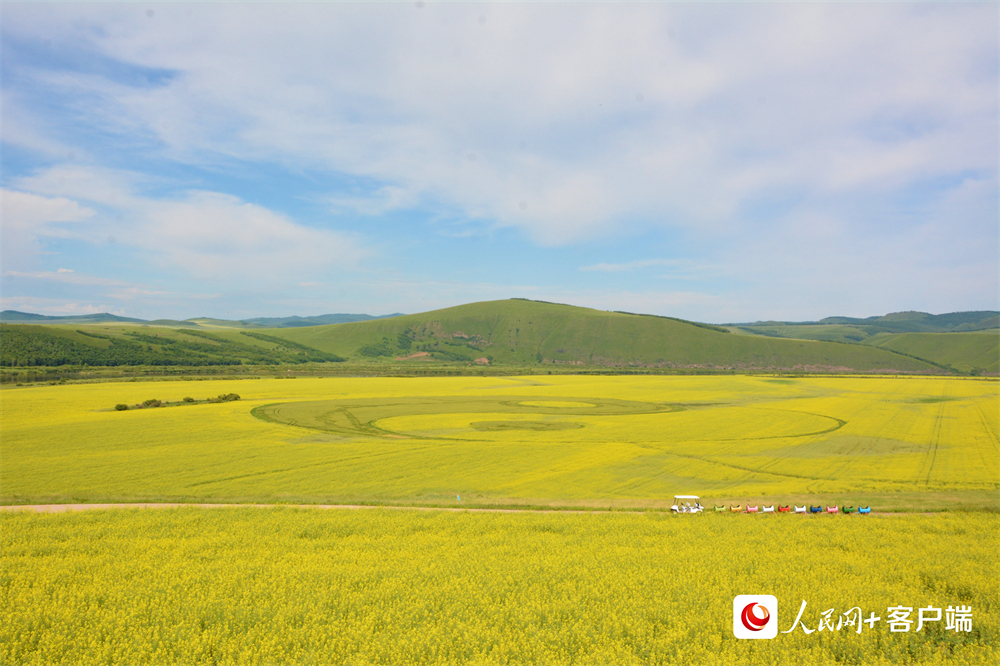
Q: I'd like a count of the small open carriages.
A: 10